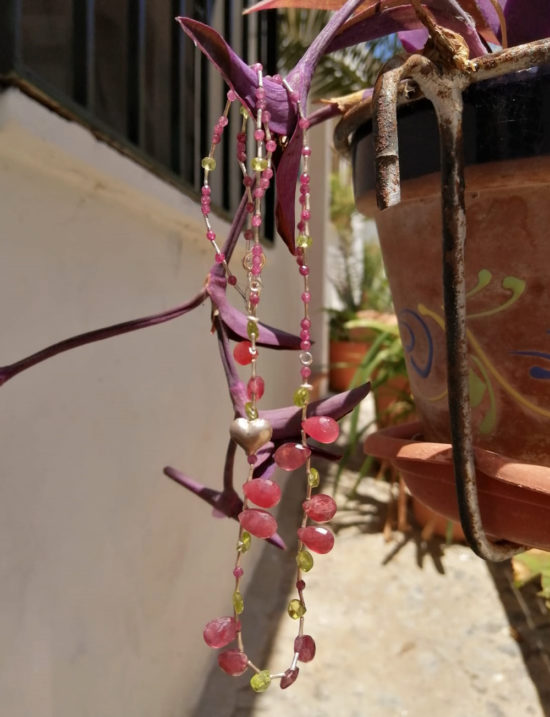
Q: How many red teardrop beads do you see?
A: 12